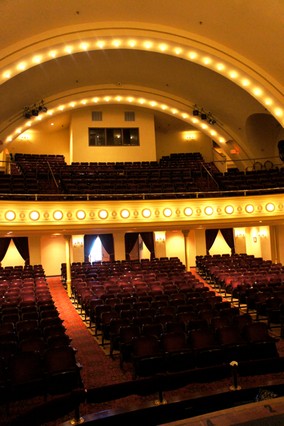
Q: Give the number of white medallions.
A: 13